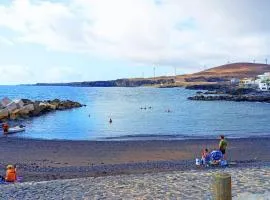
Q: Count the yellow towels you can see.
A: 0